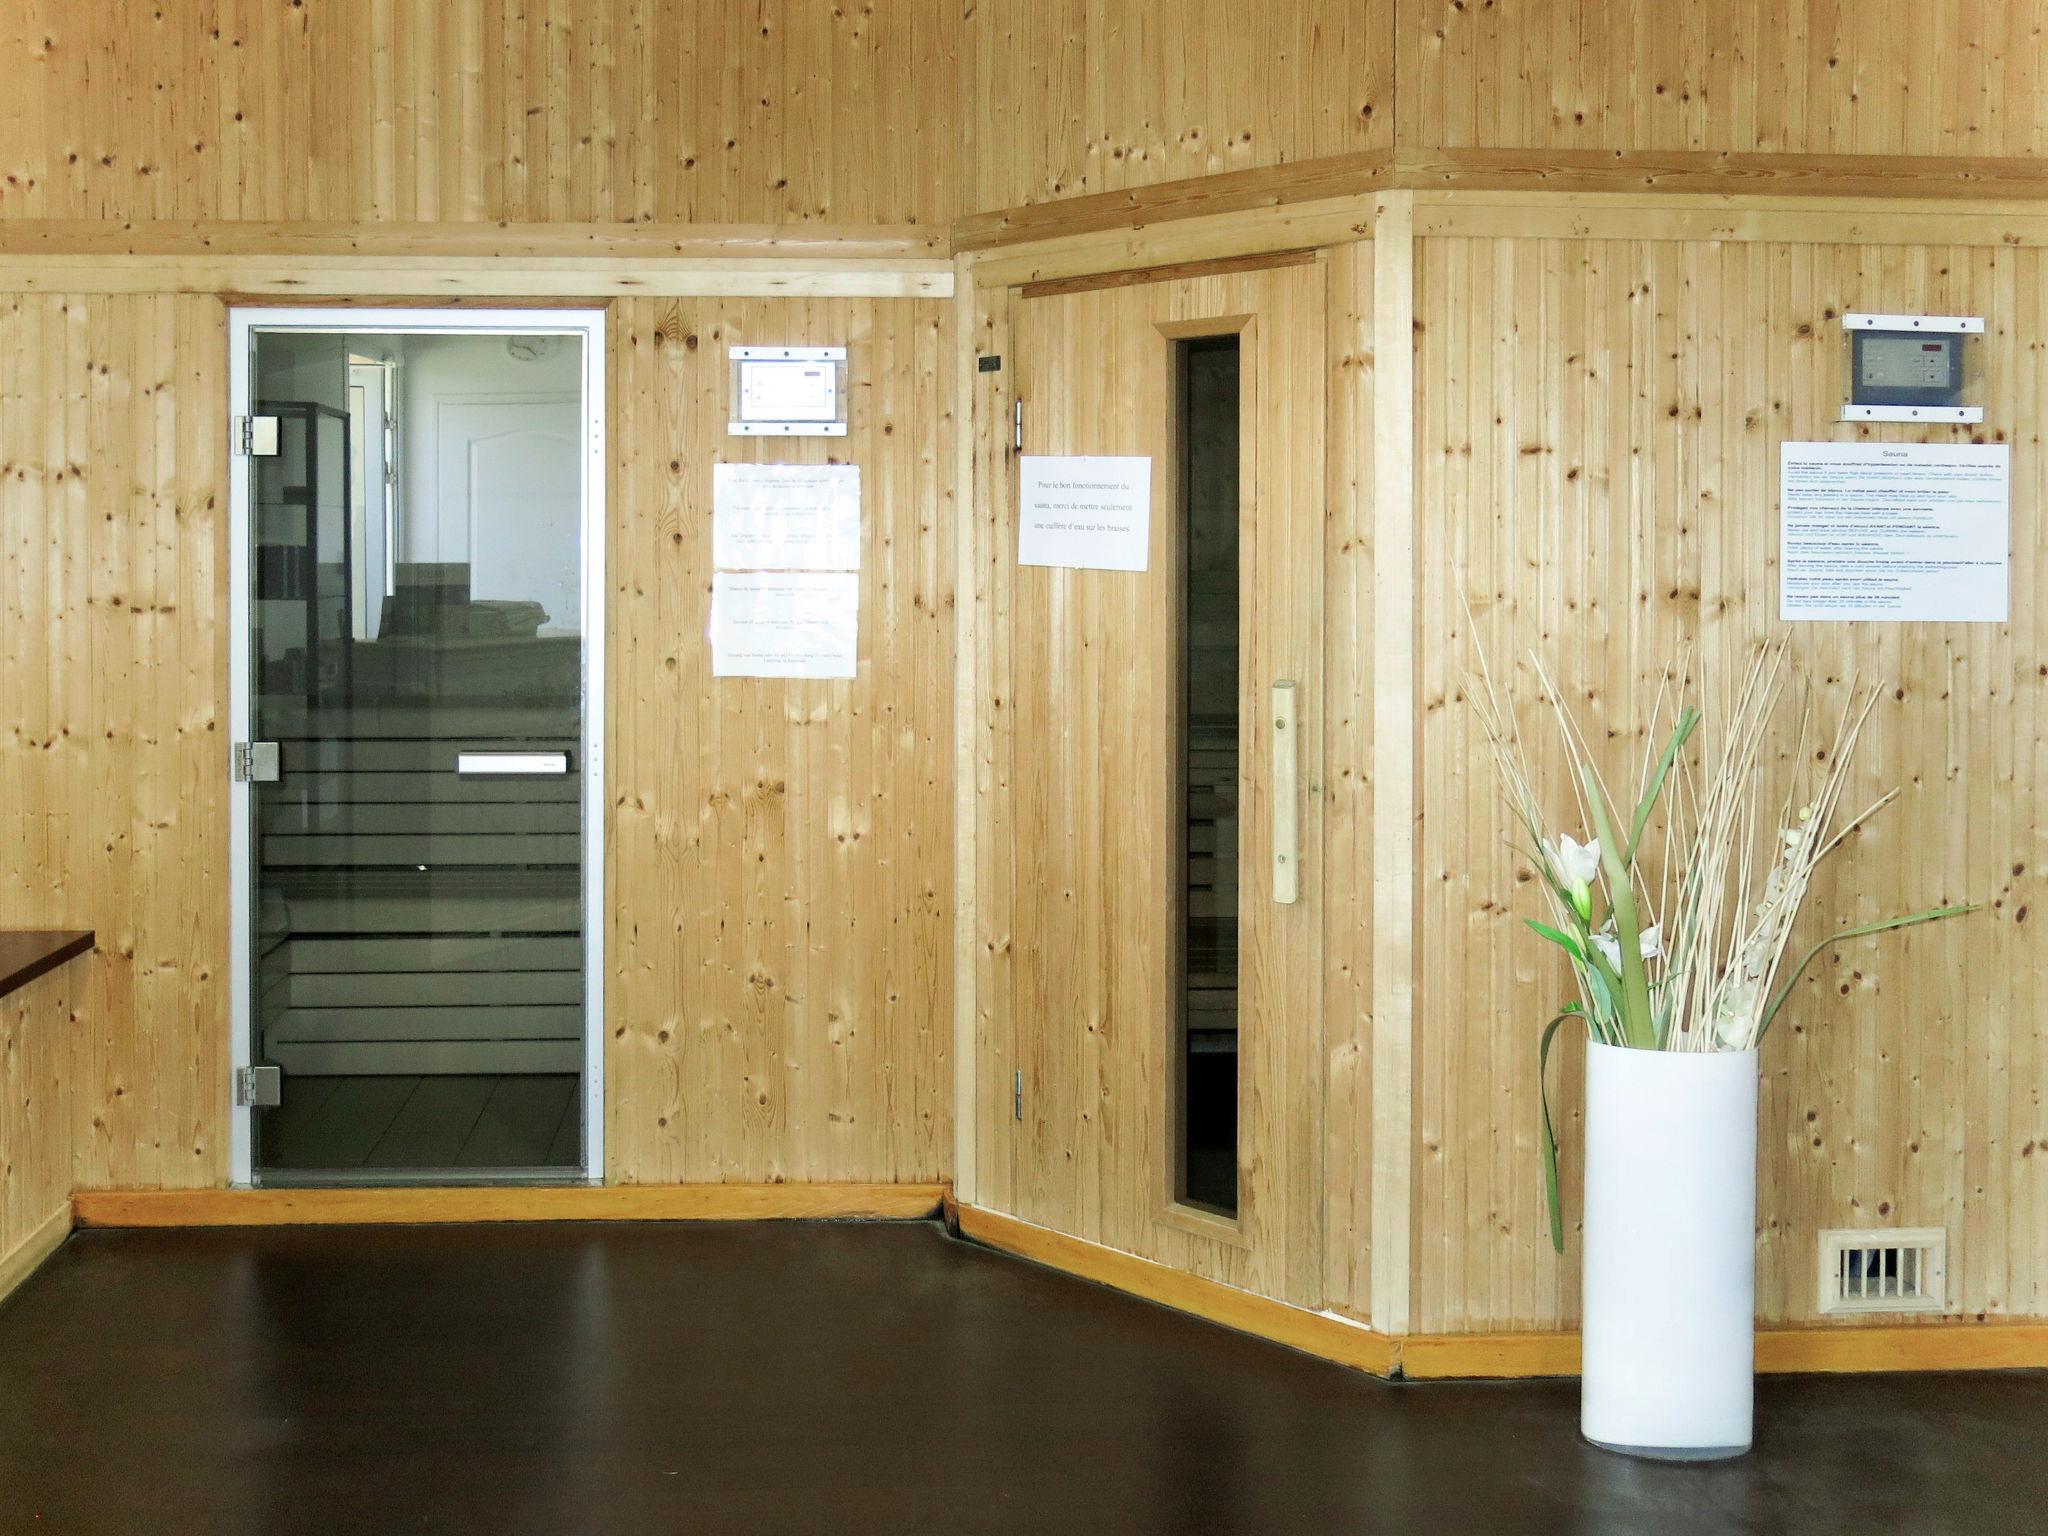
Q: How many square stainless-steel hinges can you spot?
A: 3